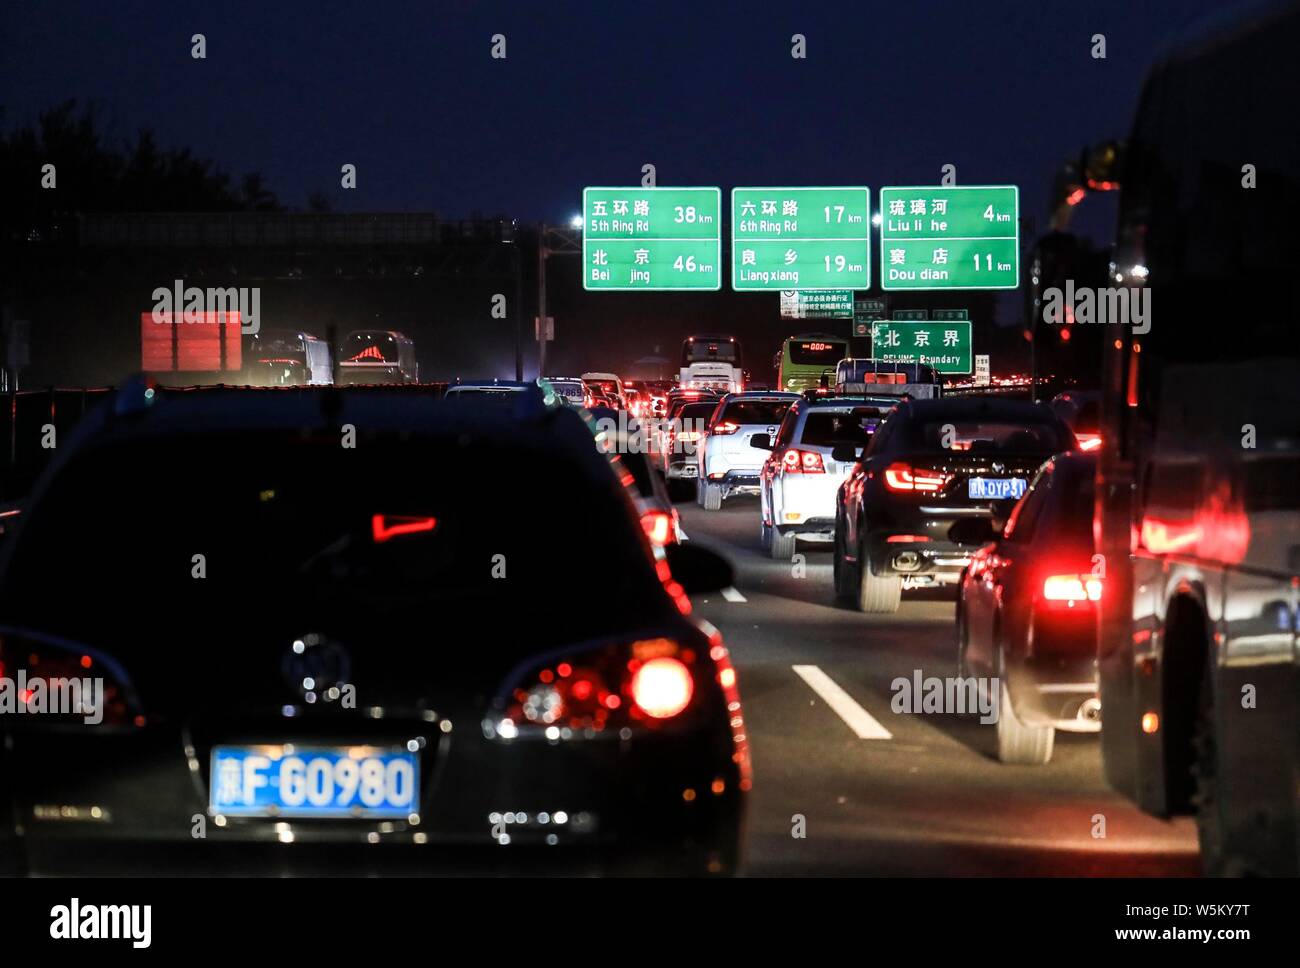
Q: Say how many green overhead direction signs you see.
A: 3